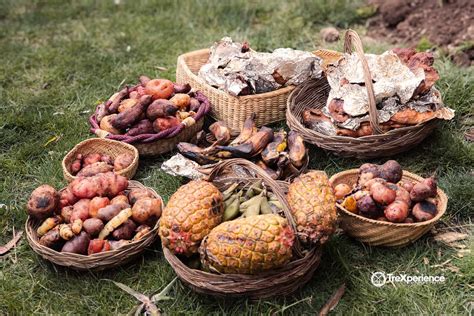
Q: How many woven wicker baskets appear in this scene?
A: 8